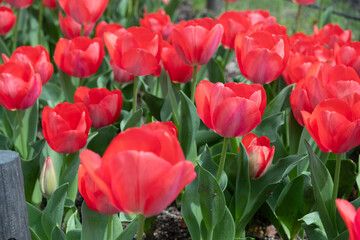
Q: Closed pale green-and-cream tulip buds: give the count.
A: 1